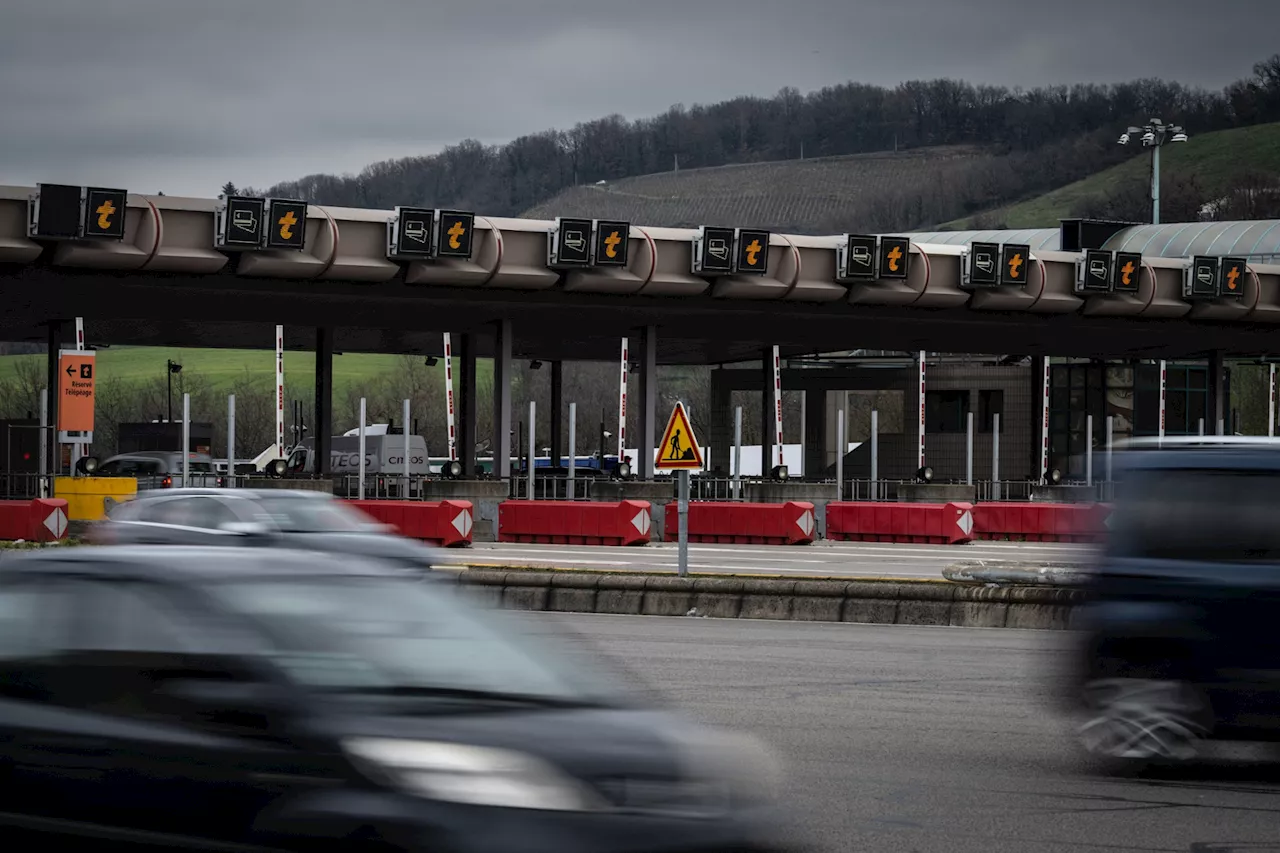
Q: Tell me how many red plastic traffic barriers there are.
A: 6